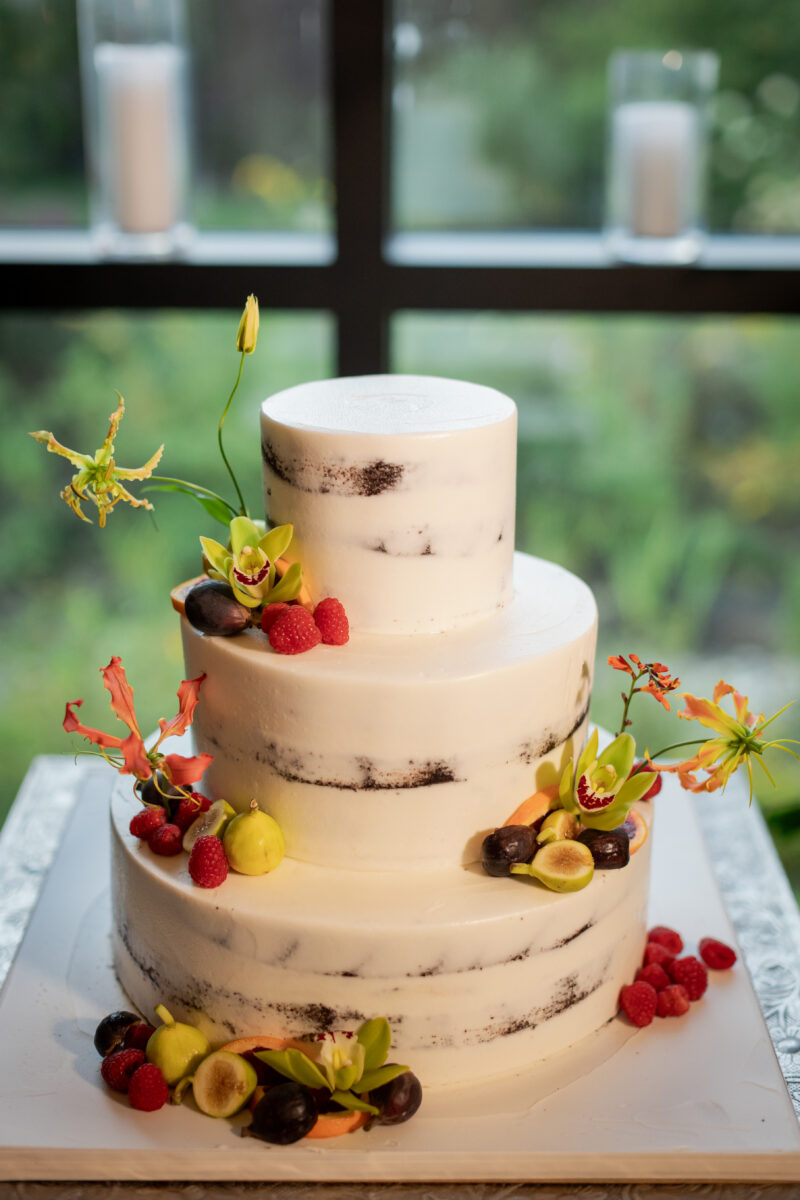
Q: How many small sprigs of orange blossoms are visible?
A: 1